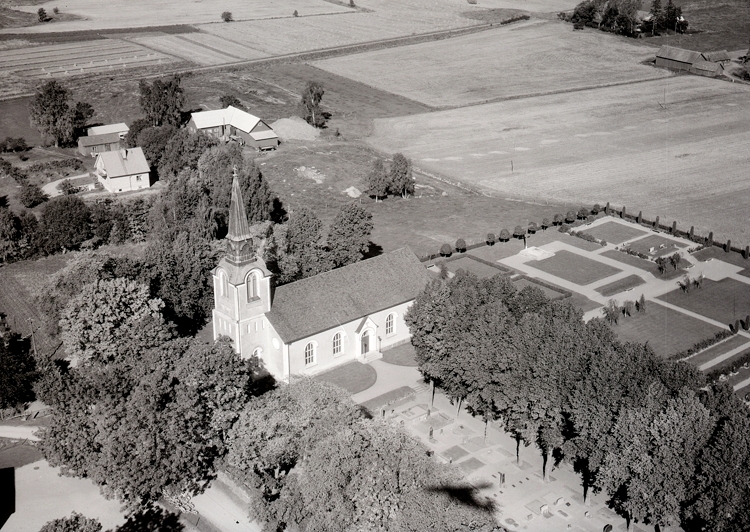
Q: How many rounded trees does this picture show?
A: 11